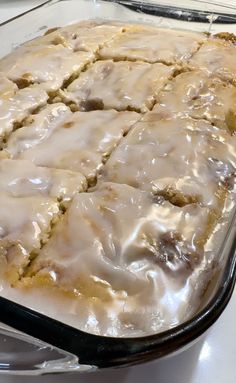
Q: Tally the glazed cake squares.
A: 11